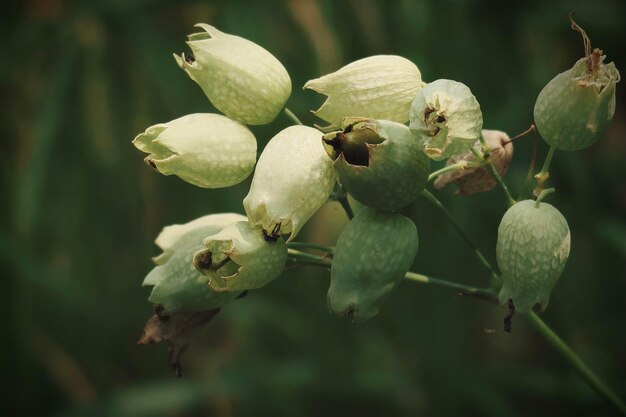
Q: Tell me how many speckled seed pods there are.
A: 11